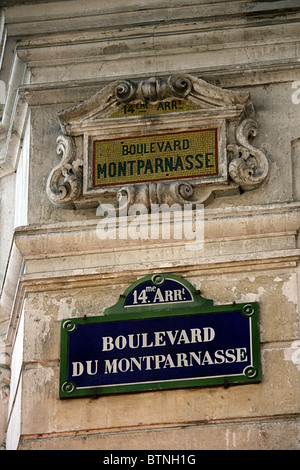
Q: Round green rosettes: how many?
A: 5